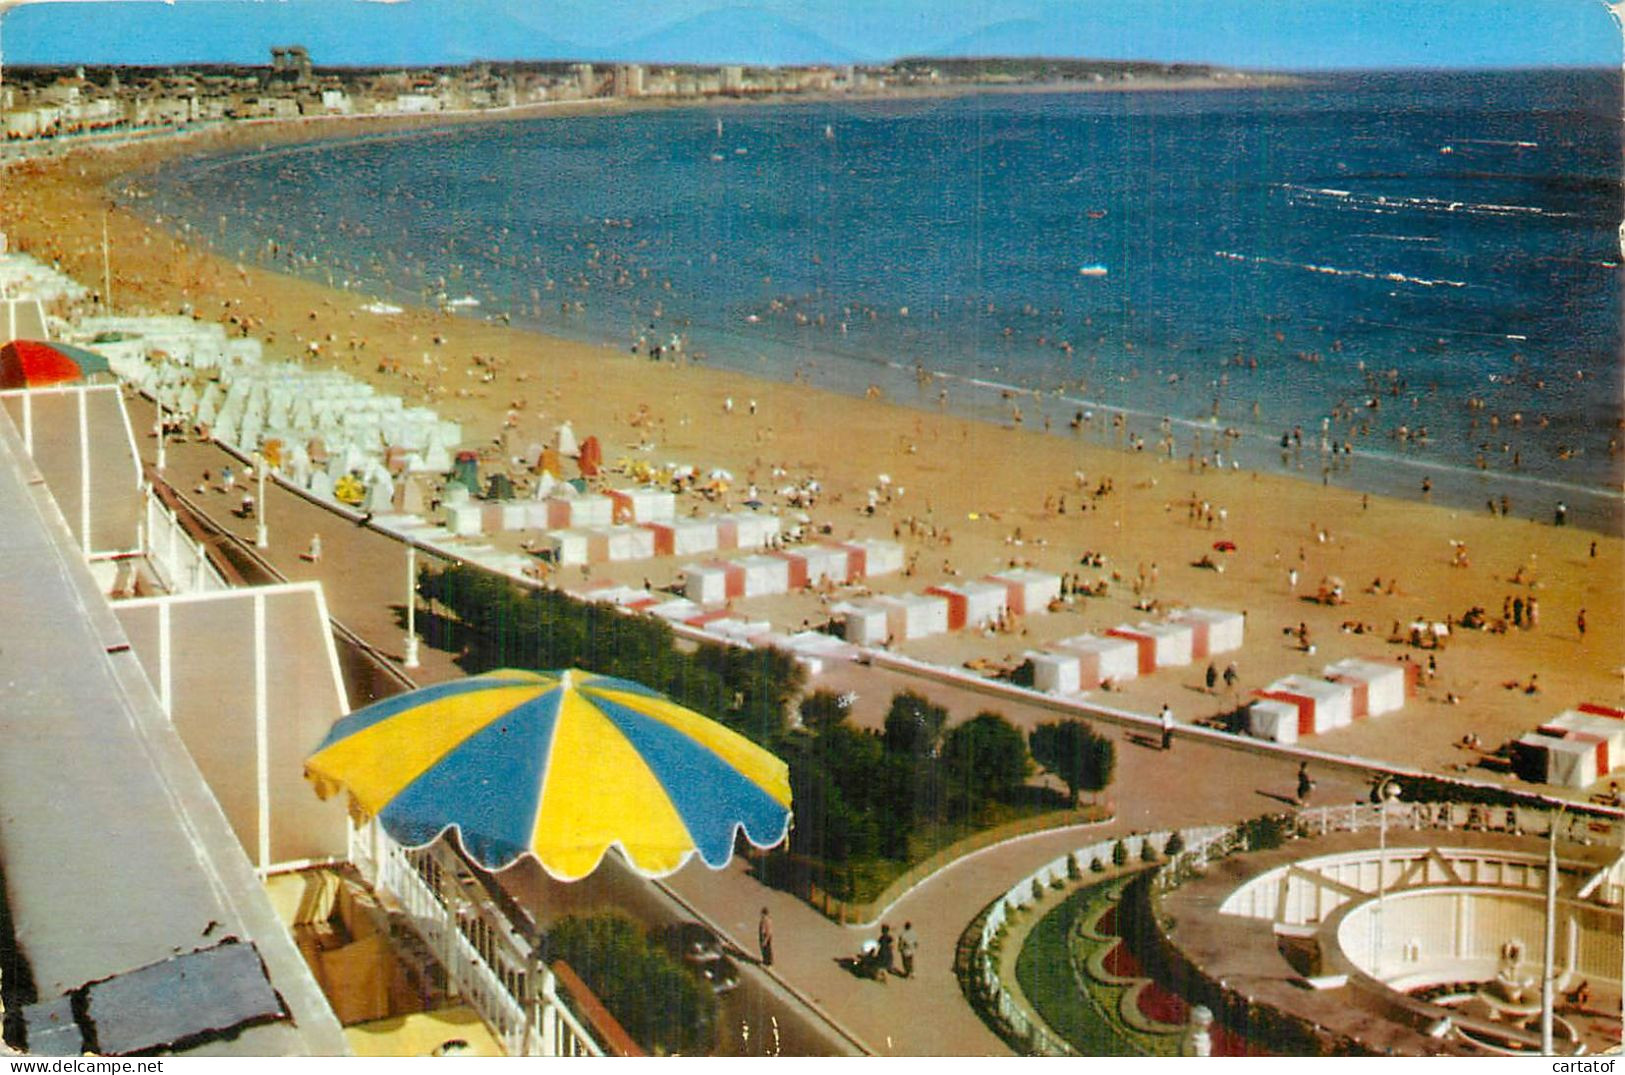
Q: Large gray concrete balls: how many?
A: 0